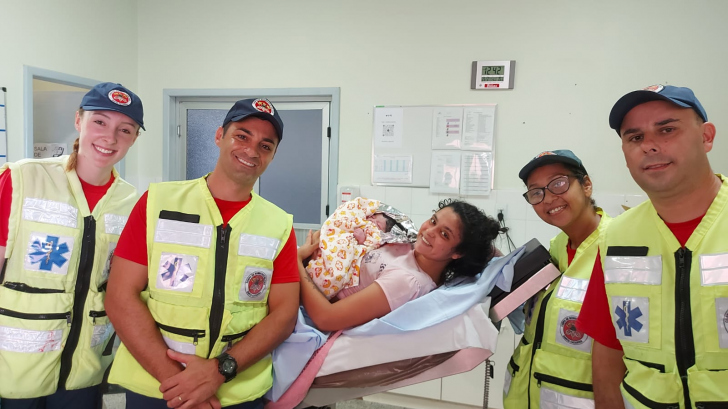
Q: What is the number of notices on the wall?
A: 6